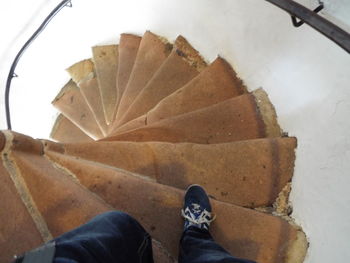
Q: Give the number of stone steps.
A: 13